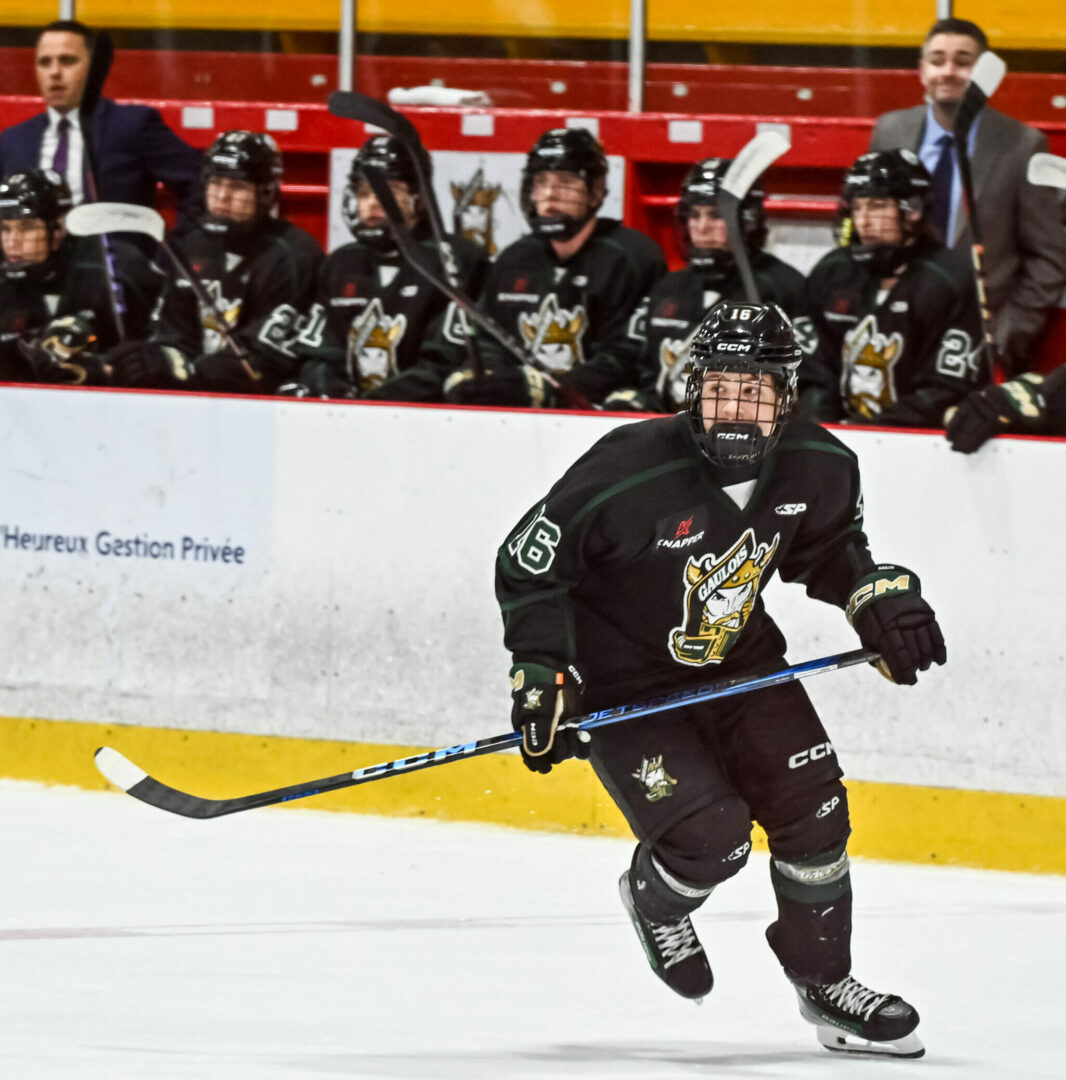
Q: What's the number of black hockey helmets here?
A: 7